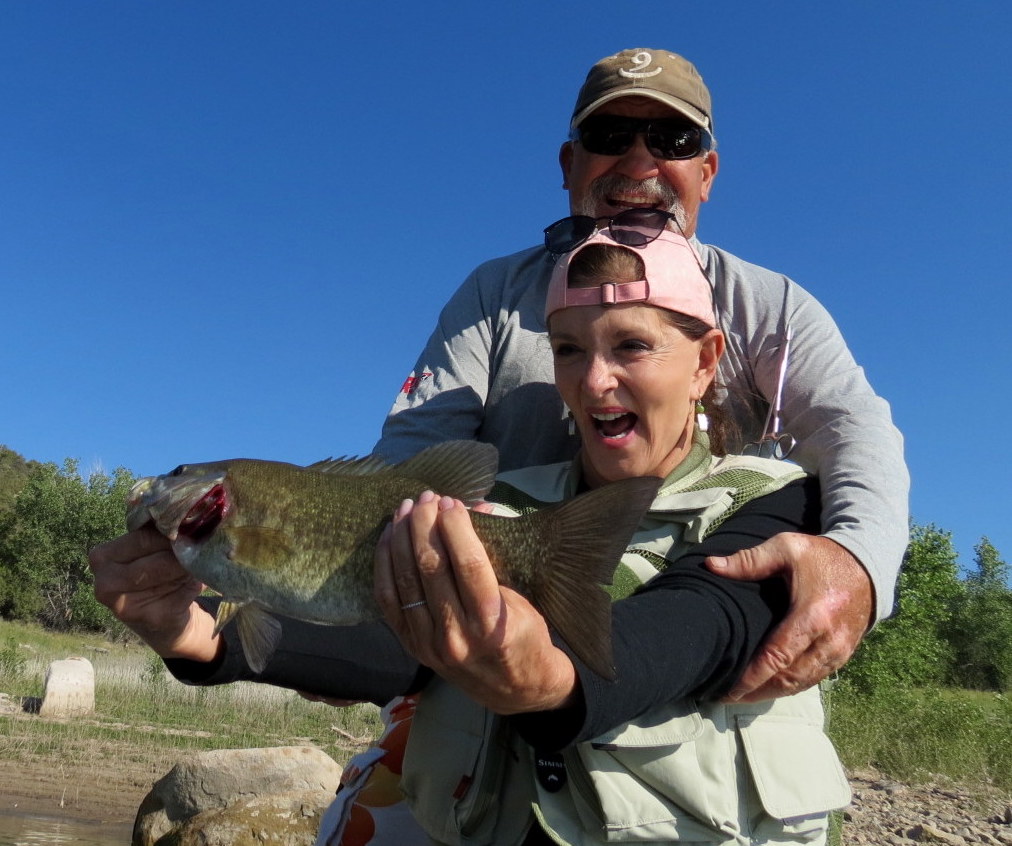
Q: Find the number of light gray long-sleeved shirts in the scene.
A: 1